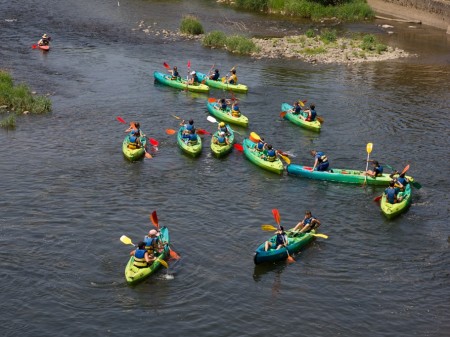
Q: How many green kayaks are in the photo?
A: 12